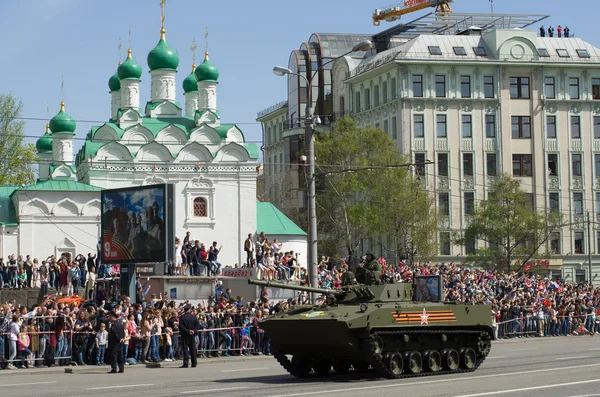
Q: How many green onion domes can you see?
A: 7